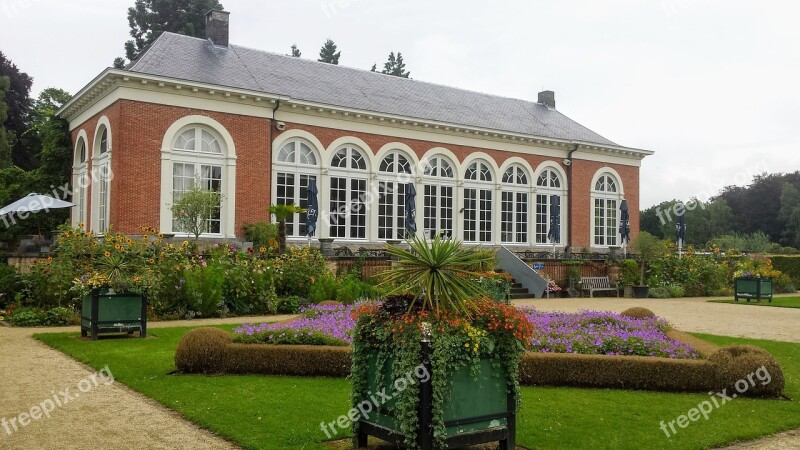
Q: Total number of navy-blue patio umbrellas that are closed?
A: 5